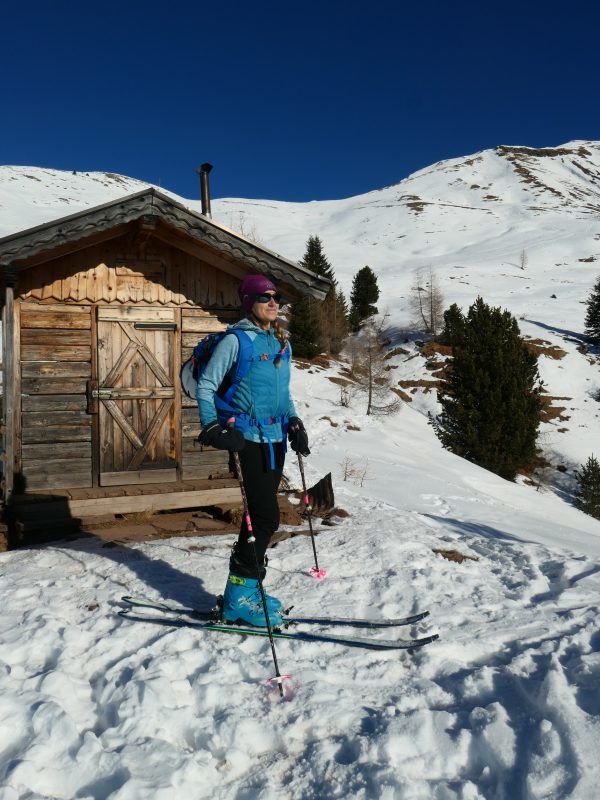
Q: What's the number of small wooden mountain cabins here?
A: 1